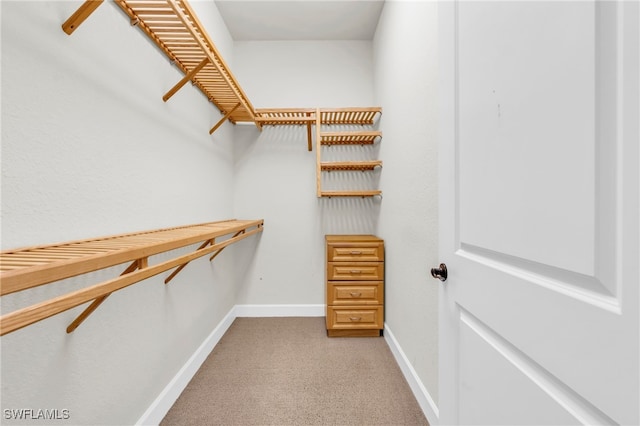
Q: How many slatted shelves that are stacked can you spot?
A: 4